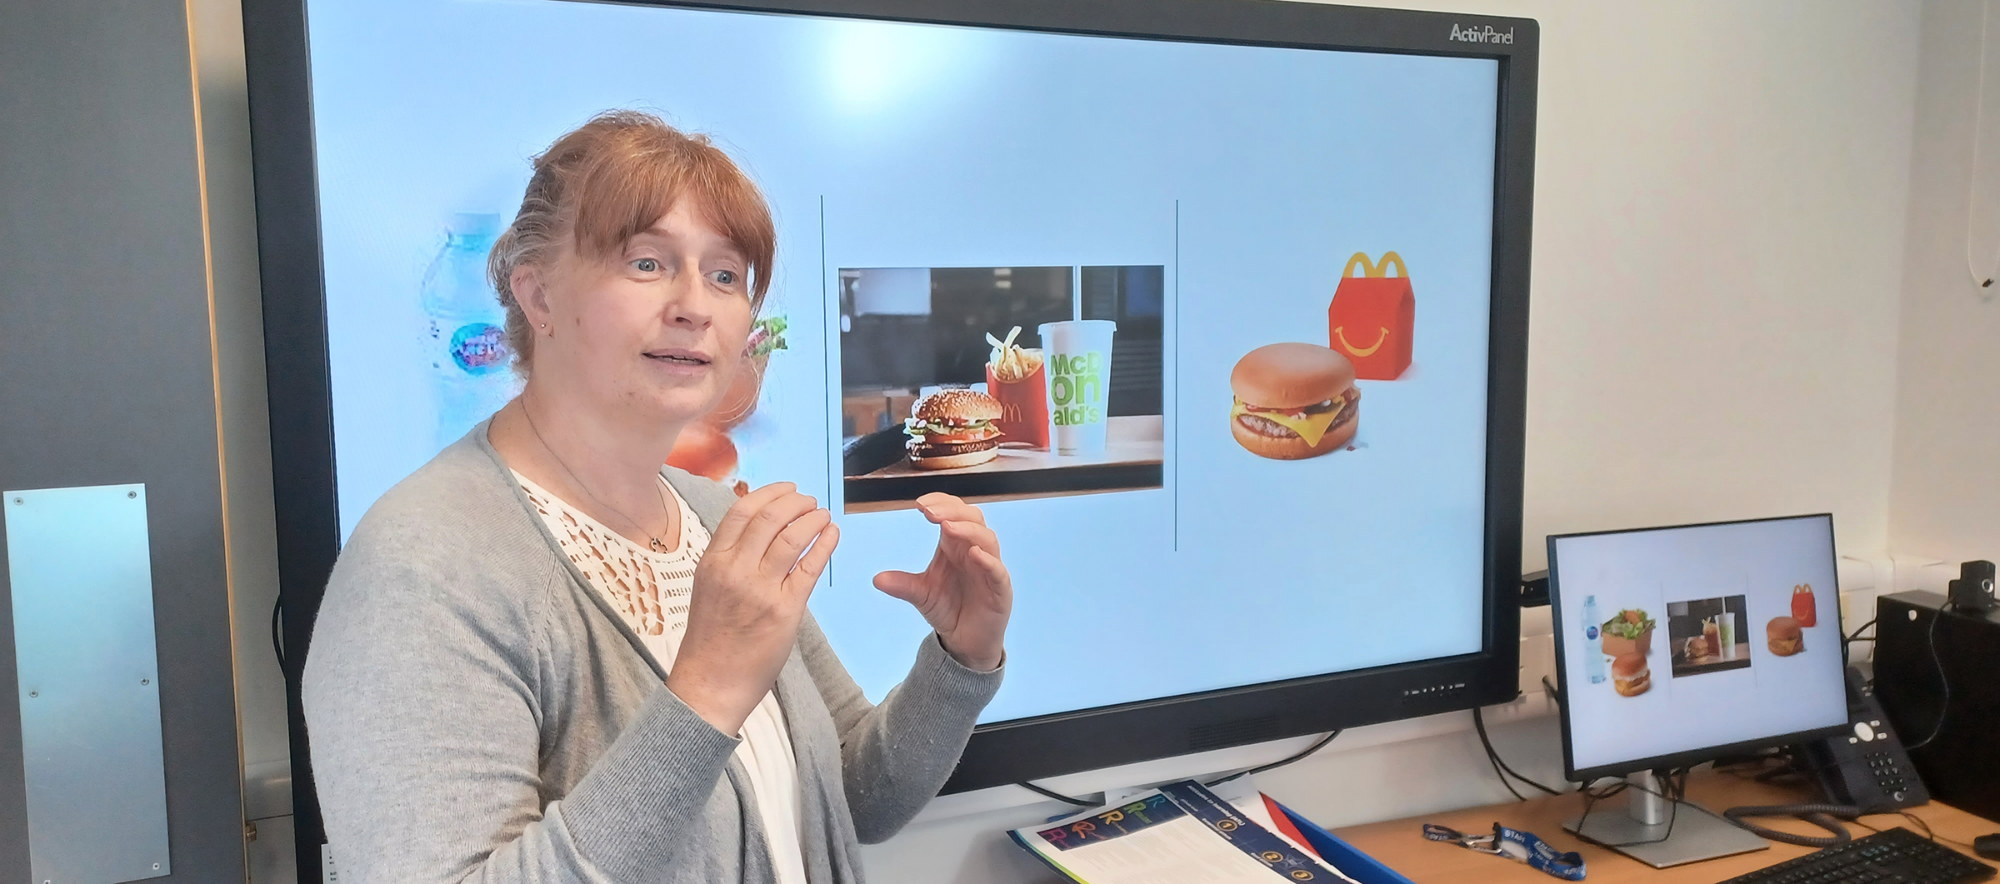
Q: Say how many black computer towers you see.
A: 1